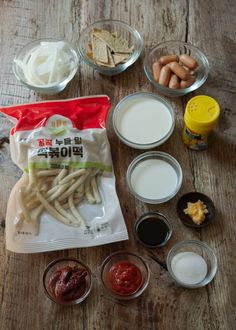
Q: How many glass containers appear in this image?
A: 9